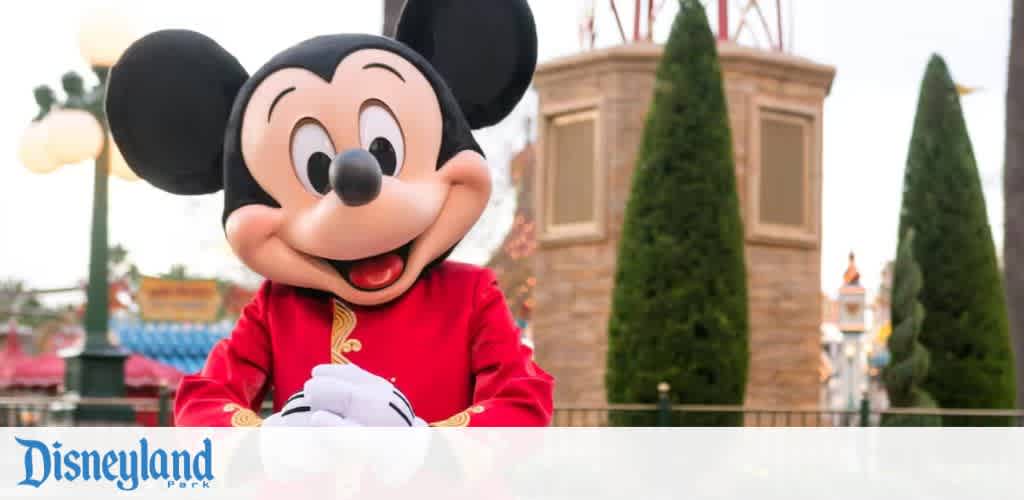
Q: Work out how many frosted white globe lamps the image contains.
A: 4